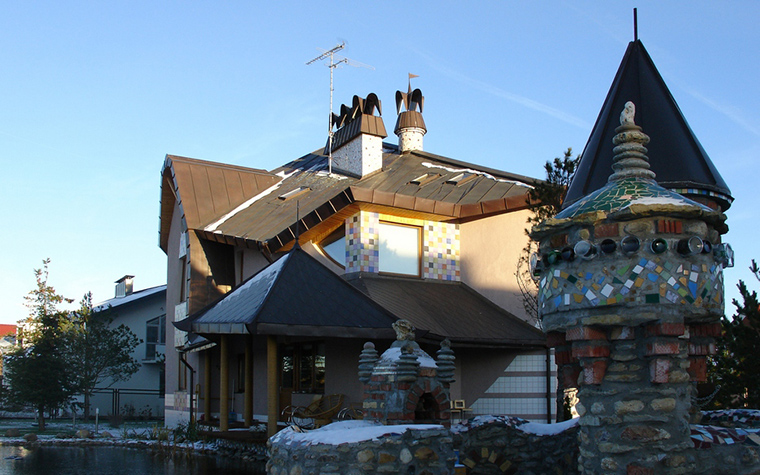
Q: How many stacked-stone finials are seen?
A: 4